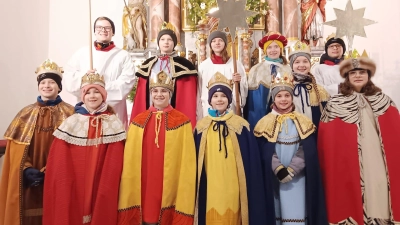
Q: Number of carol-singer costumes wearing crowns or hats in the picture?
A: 12